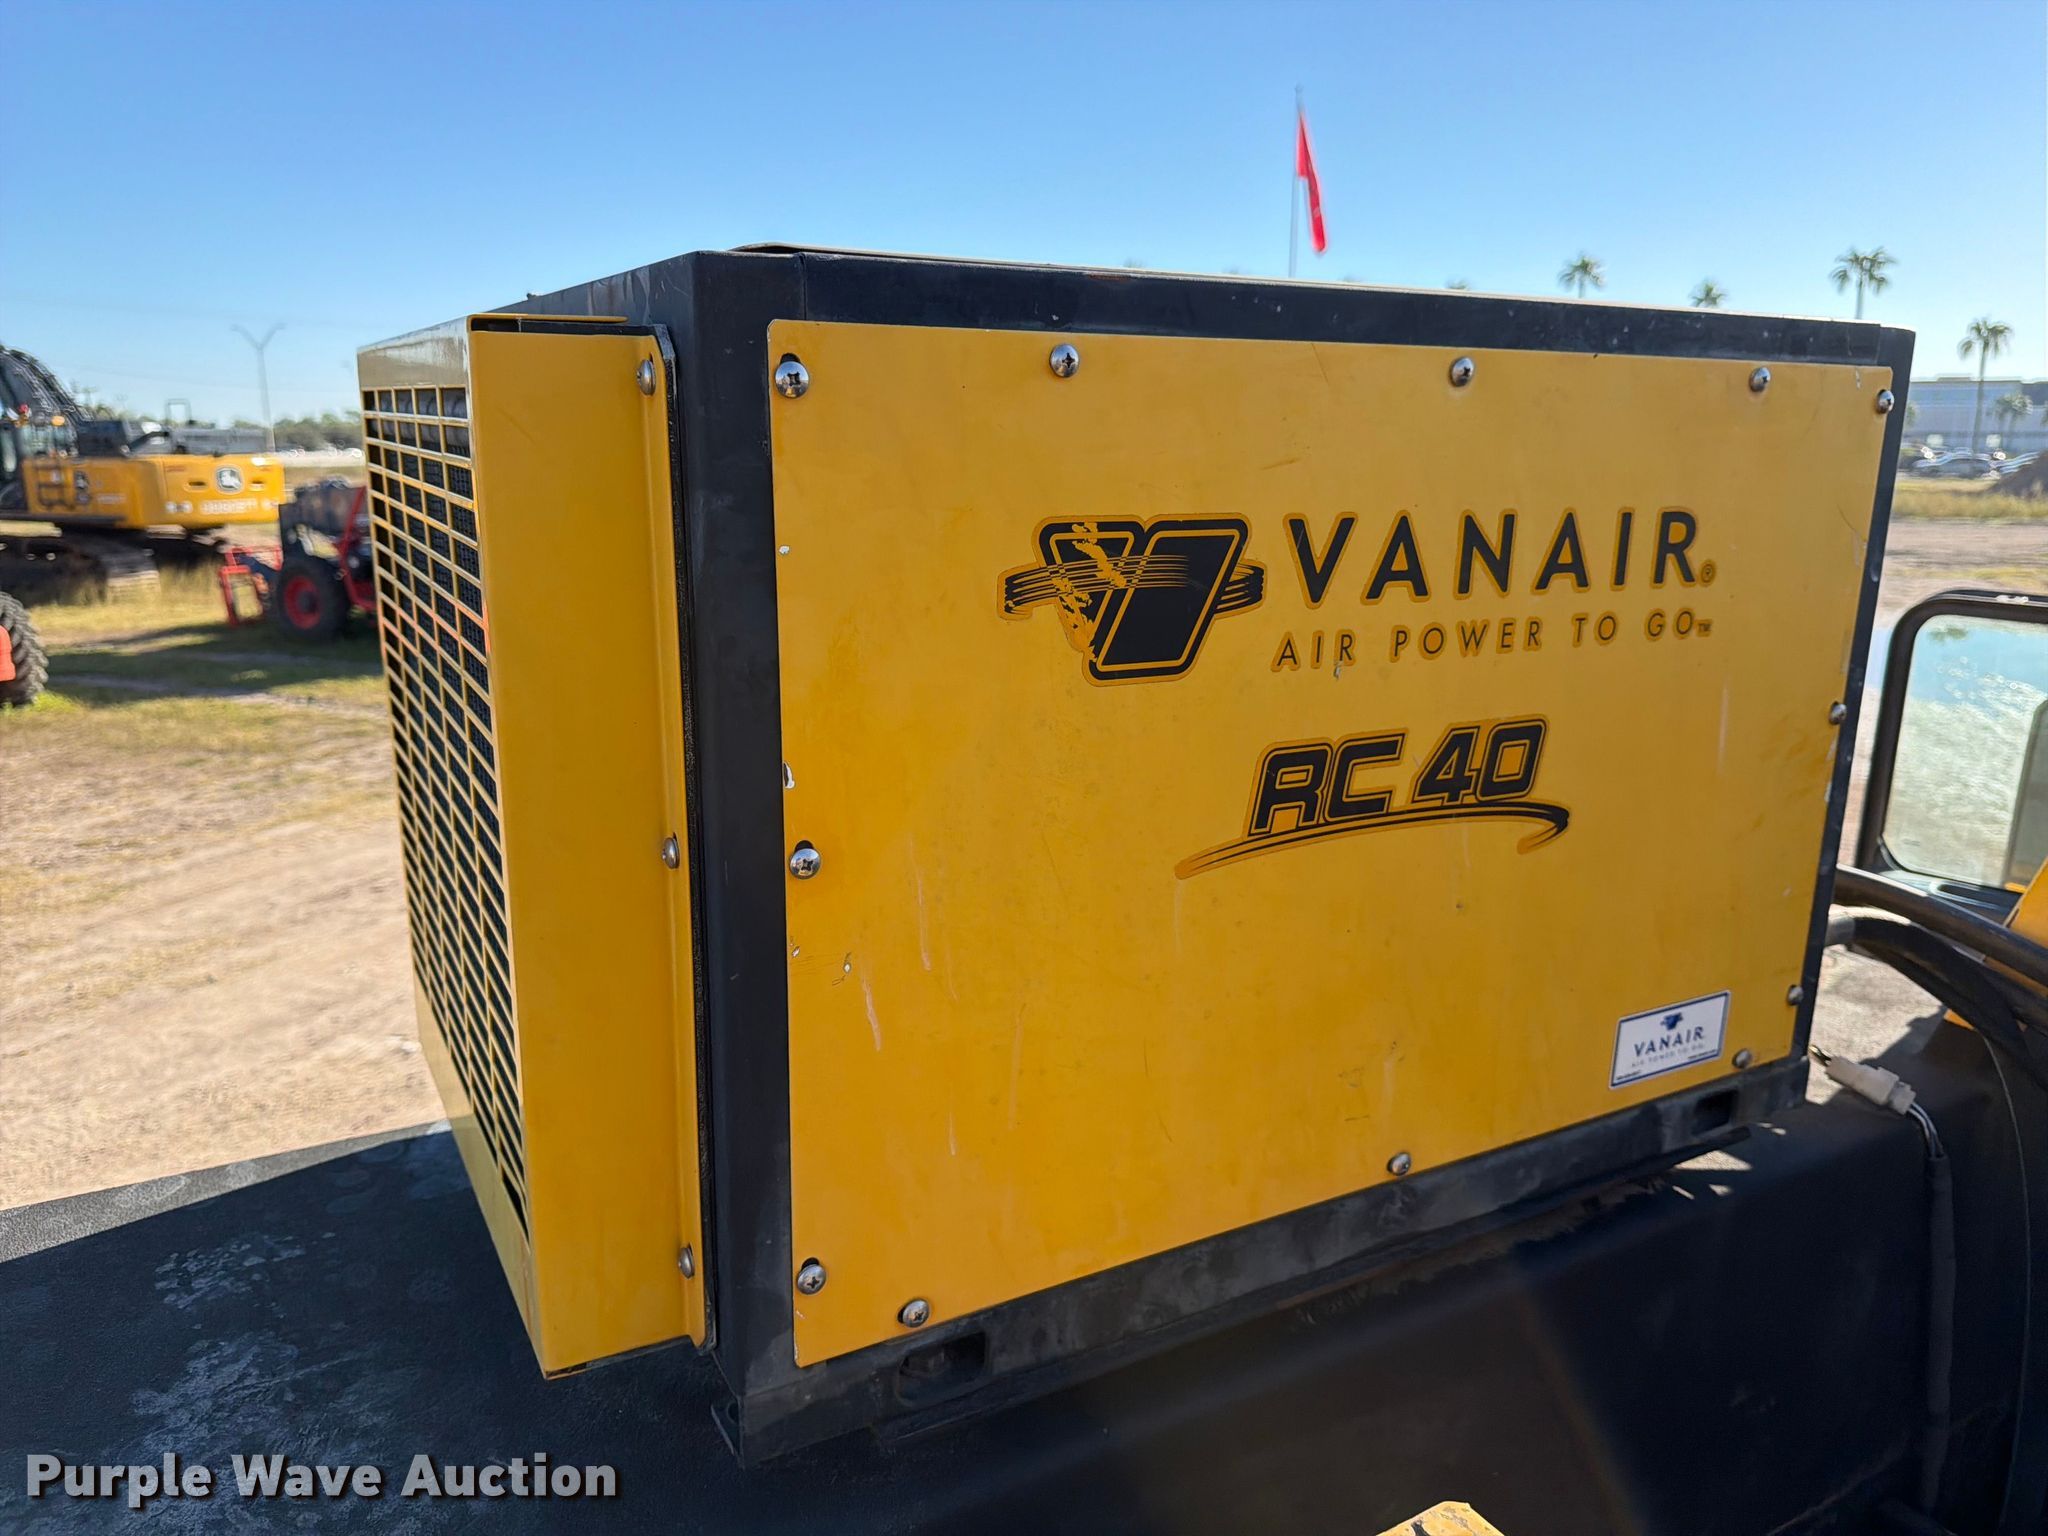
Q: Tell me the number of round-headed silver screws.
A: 15